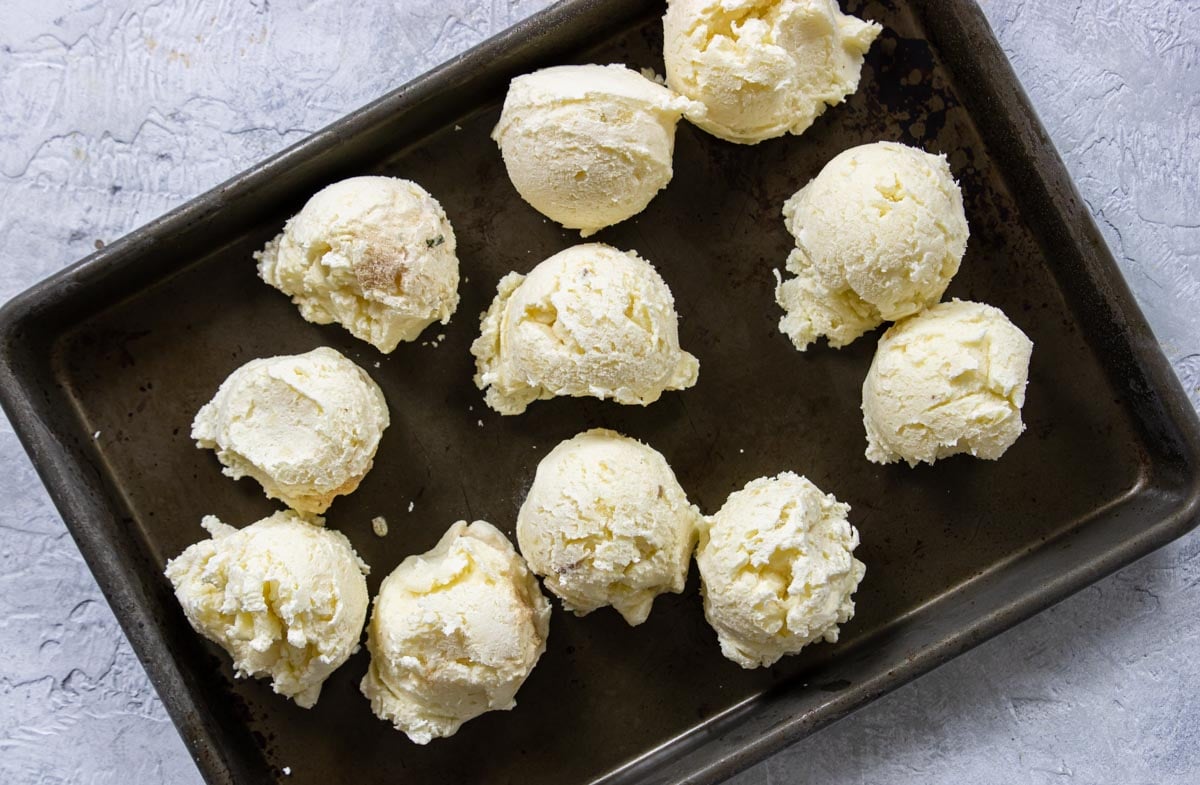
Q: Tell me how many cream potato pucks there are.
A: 11